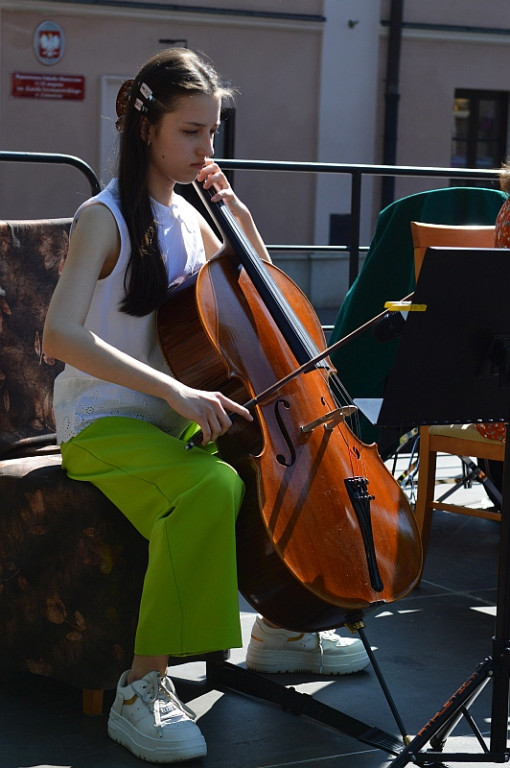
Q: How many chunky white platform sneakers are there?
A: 2